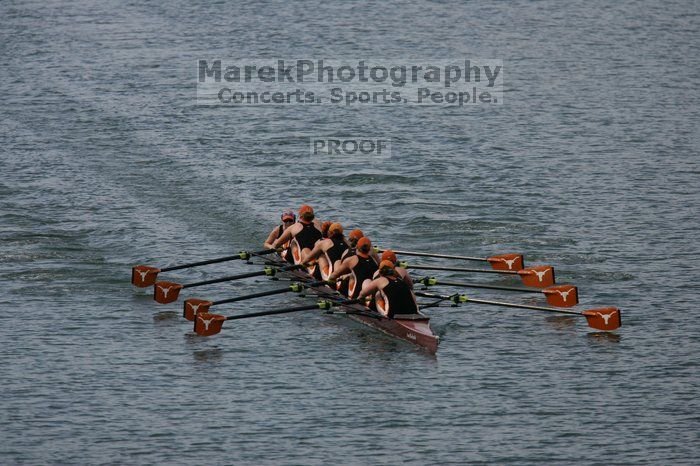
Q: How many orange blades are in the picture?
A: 8